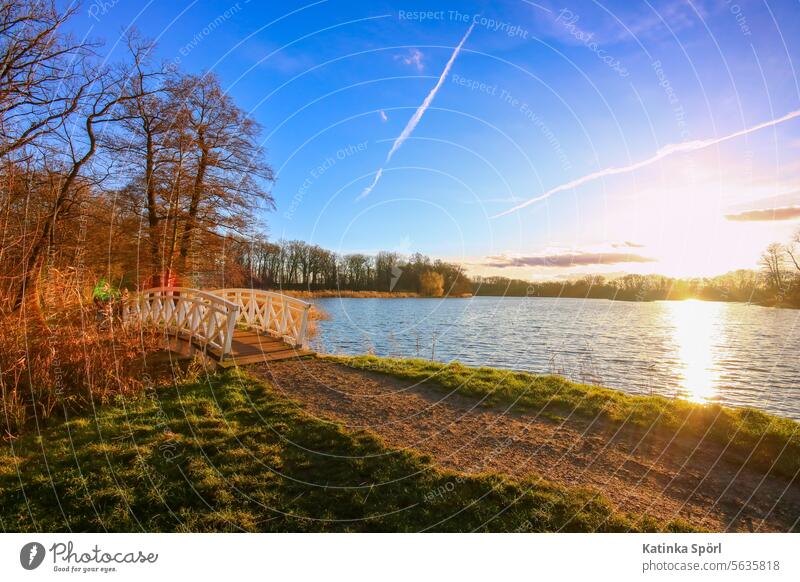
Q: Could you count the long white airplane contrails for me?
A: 2